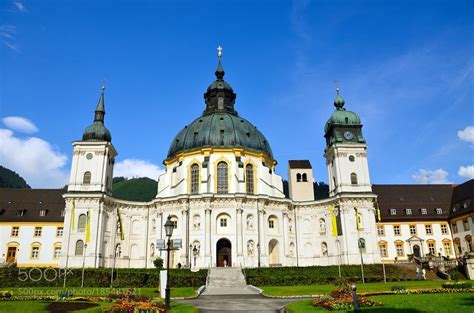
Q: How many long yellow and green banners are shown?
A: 6